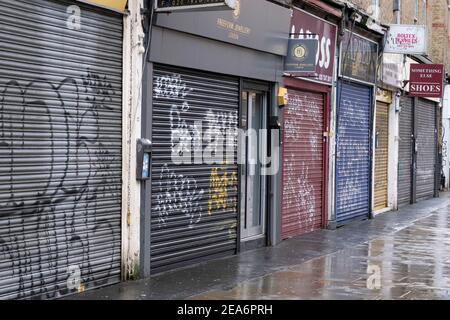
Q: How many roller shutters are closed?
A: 7